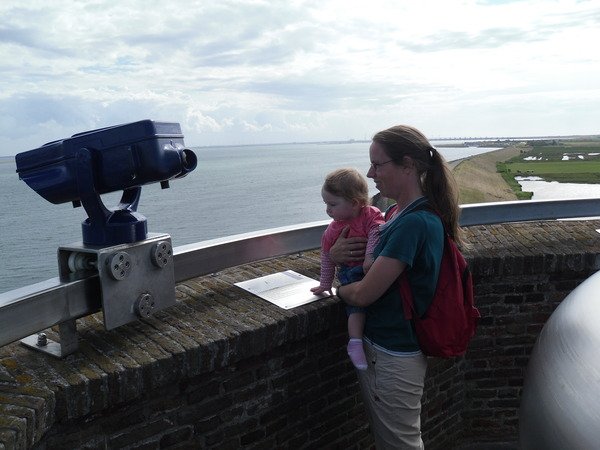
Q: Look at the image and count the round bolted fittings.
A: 3